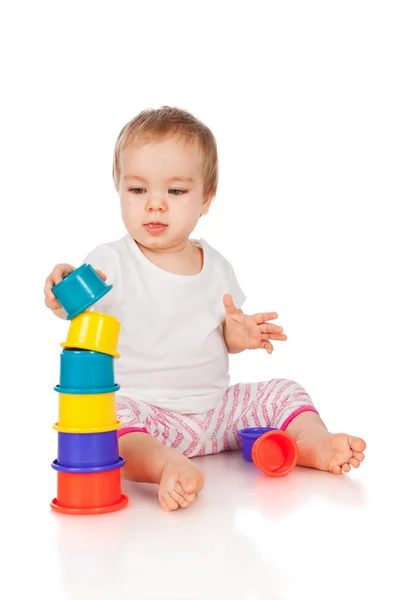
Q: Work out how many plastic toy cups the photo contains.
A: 8